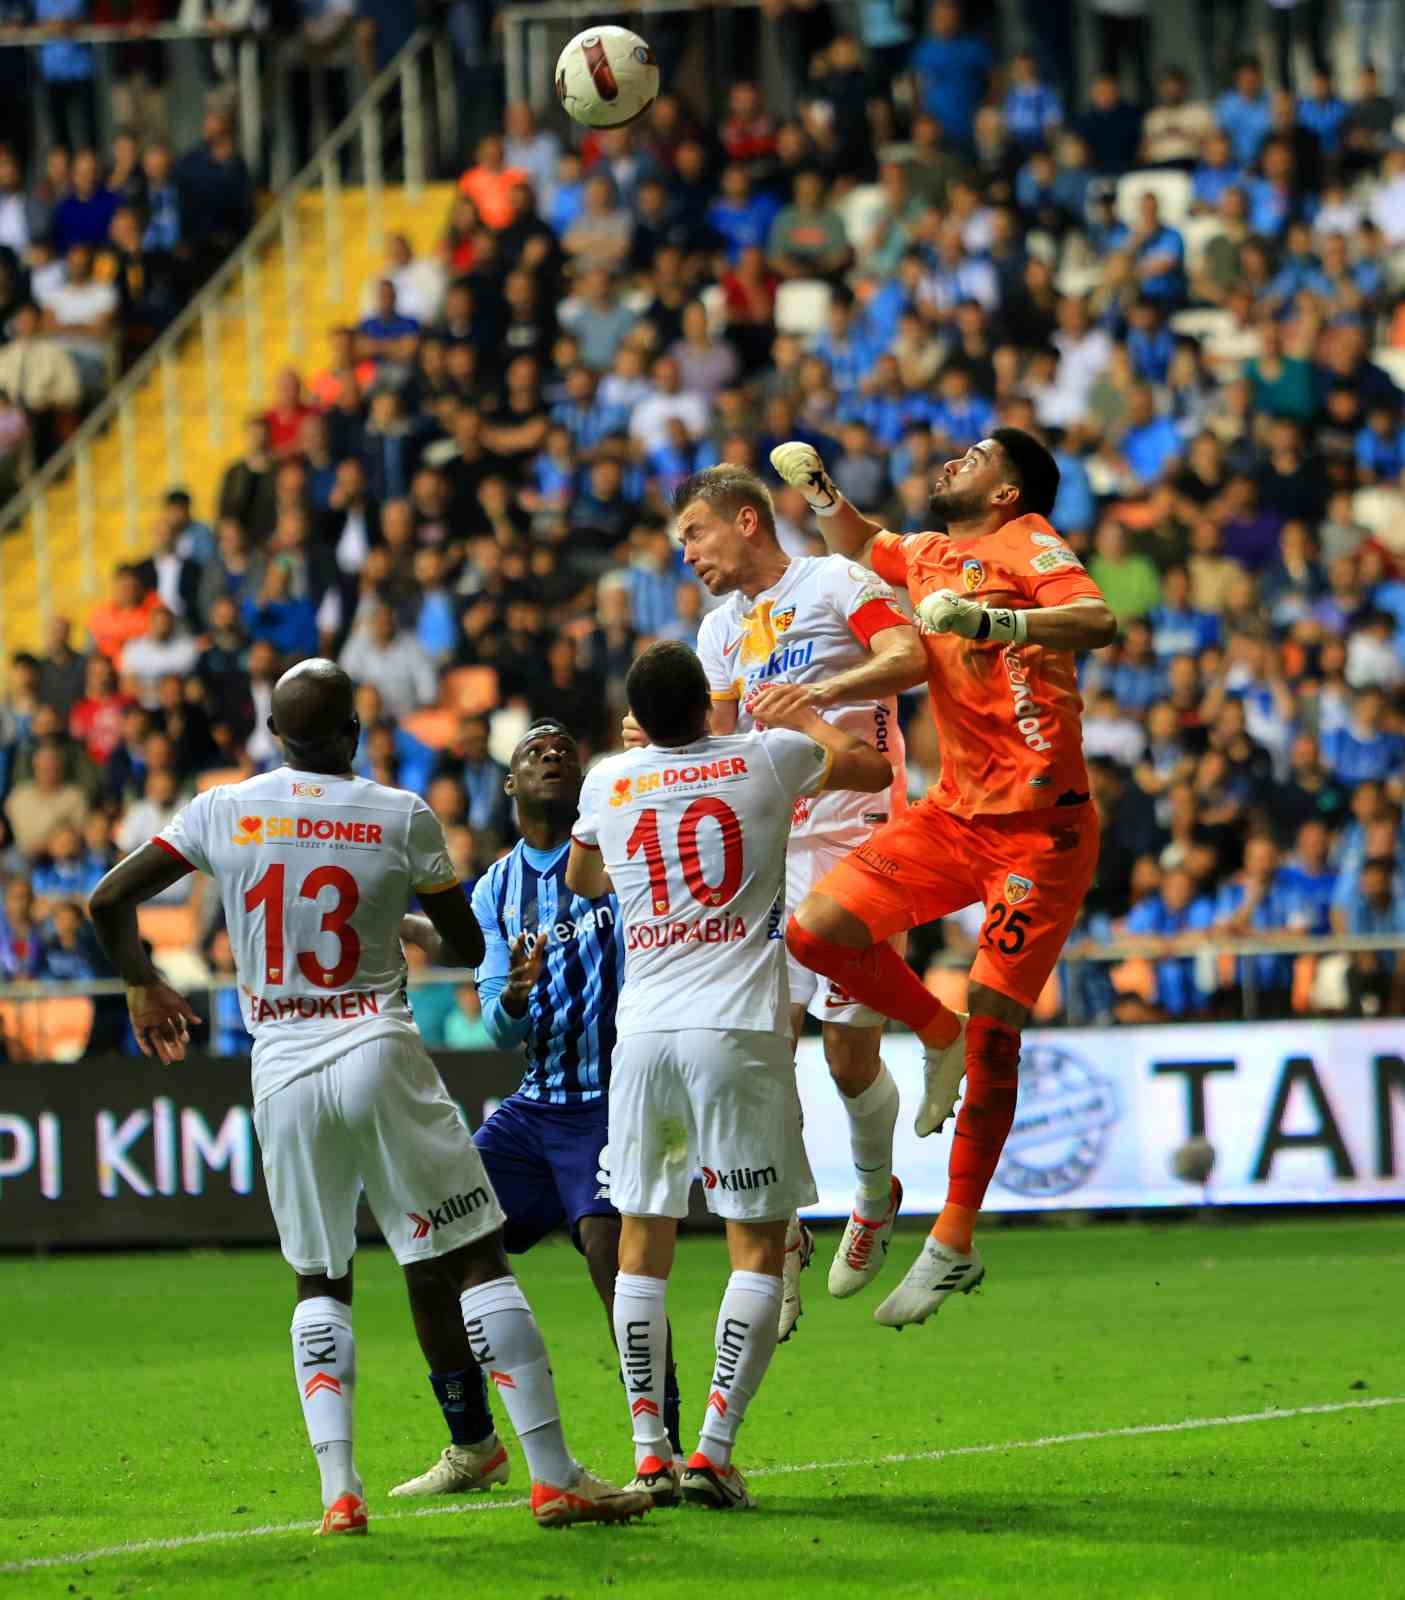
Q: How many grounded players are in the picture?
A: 3